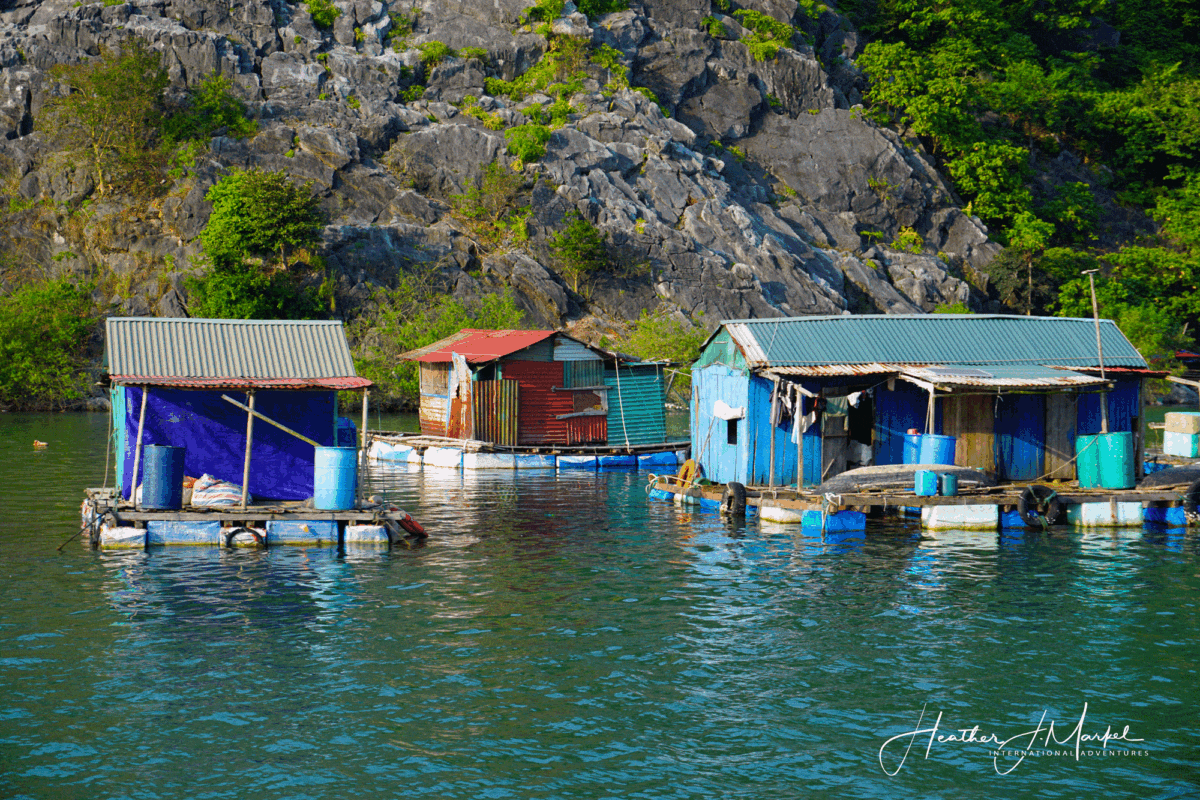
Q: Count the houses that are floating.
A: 3